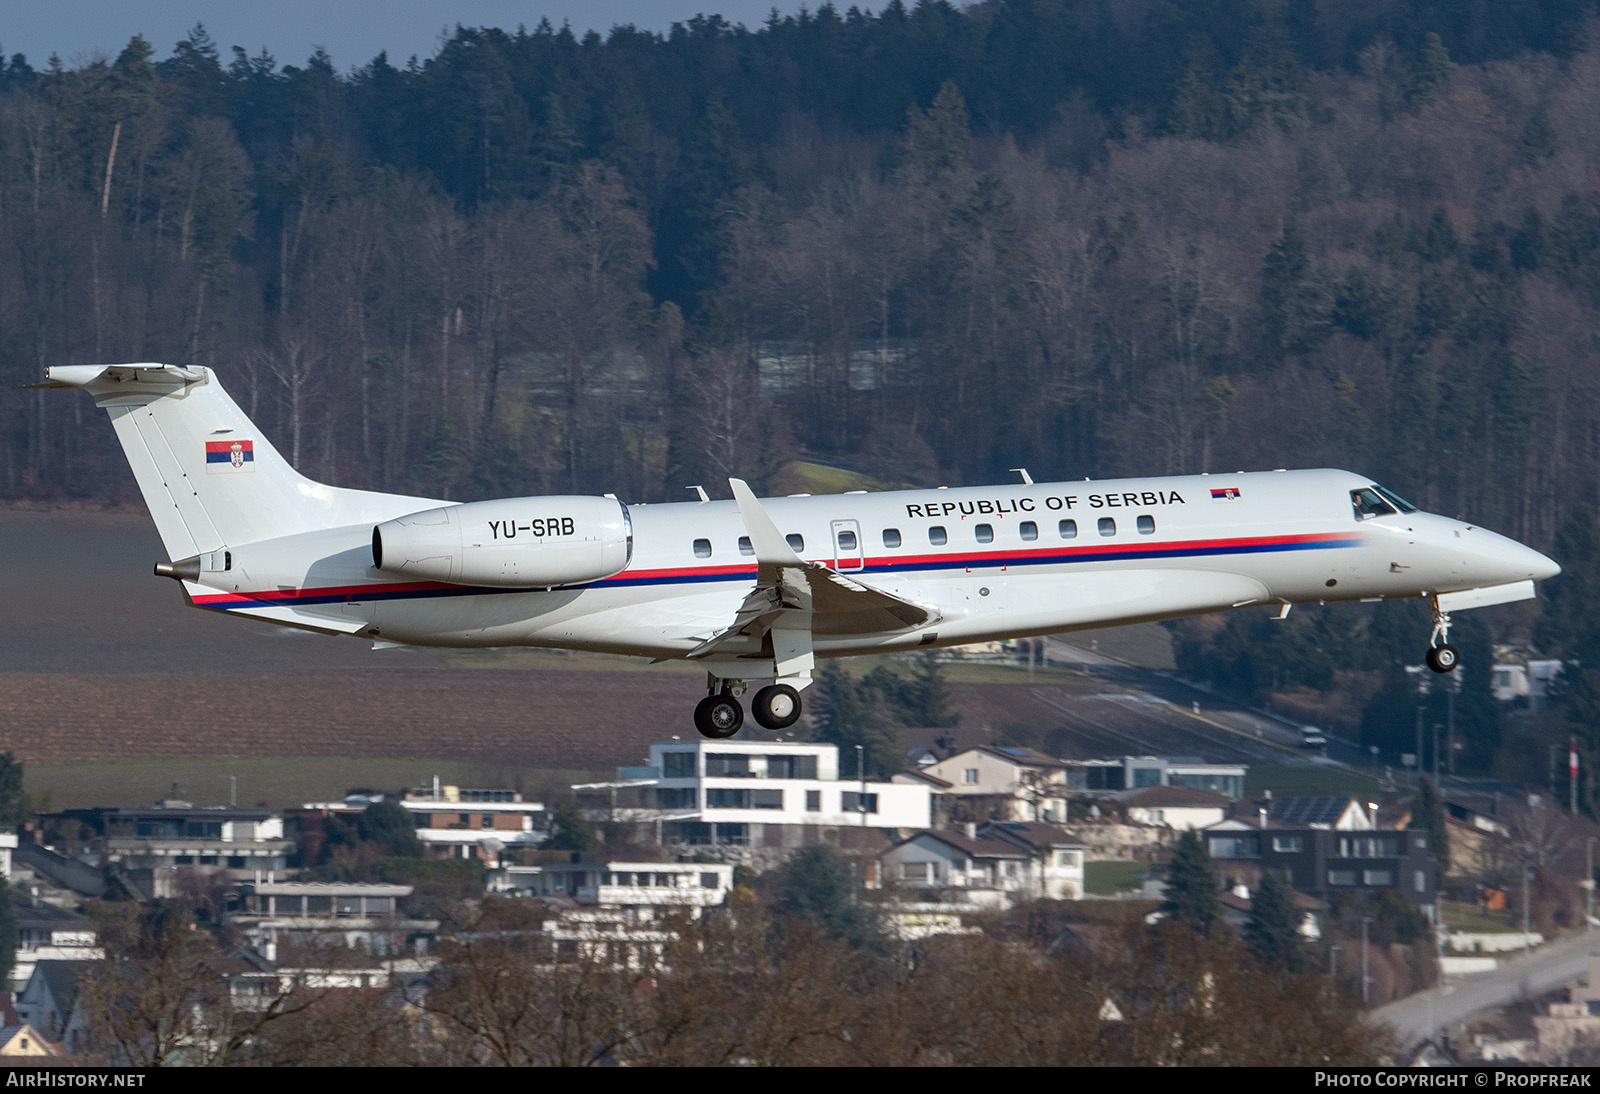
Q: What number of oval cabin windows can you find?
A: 11